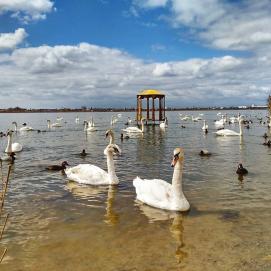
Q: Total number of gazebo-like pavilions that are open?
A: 1